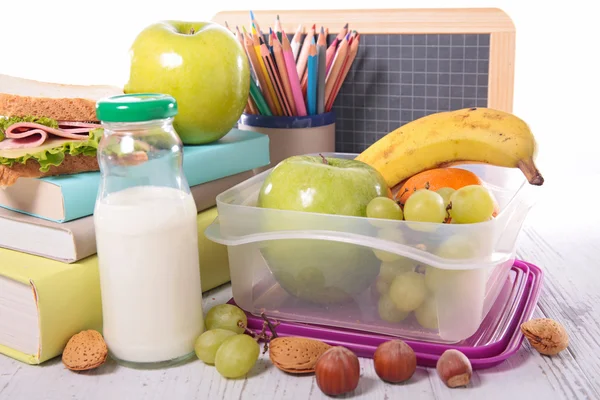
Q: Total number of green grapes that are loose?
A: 3